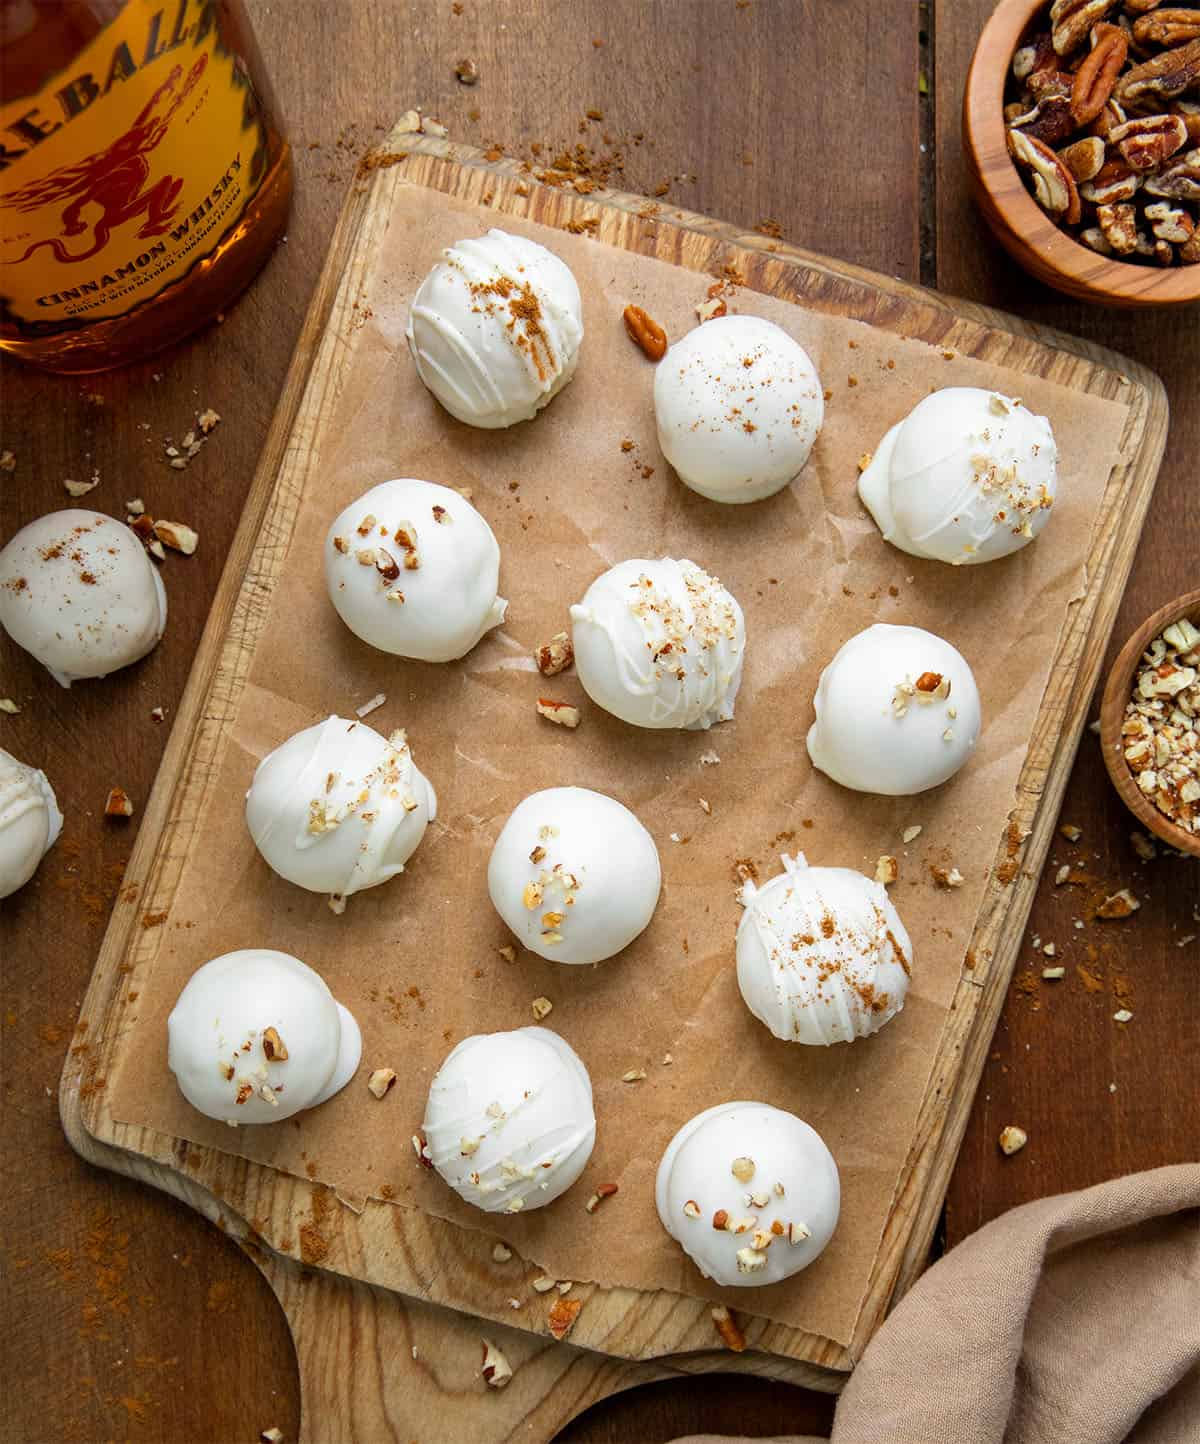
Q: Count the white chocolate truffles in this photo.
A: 14